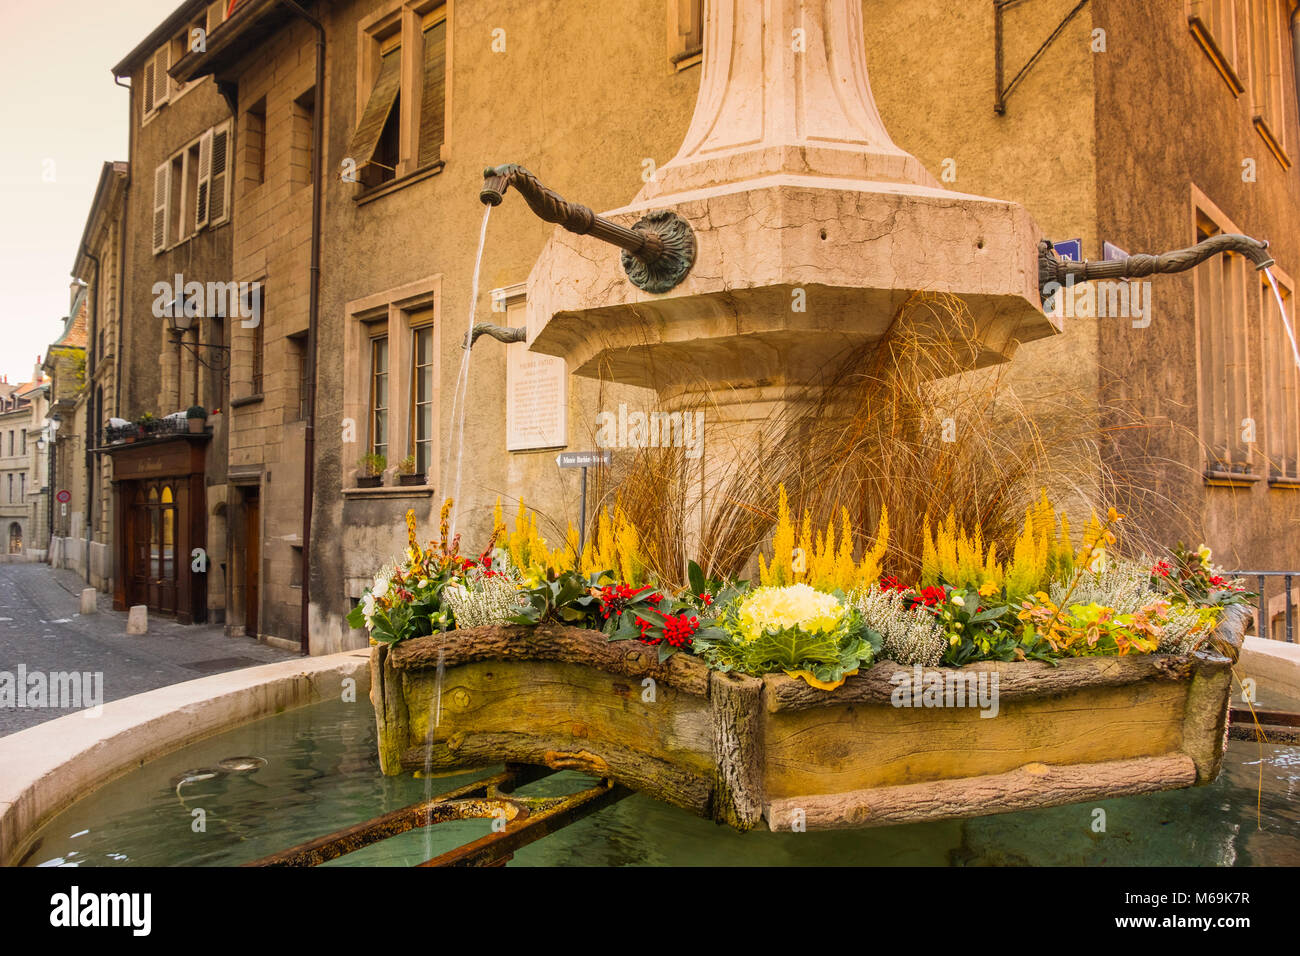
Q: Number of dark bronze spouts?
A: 3